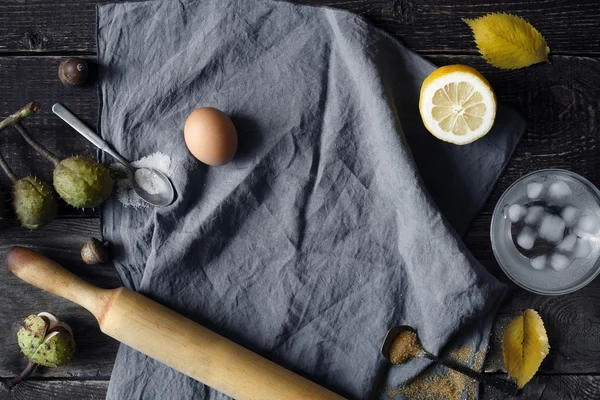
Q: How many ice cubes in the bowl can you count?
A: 12